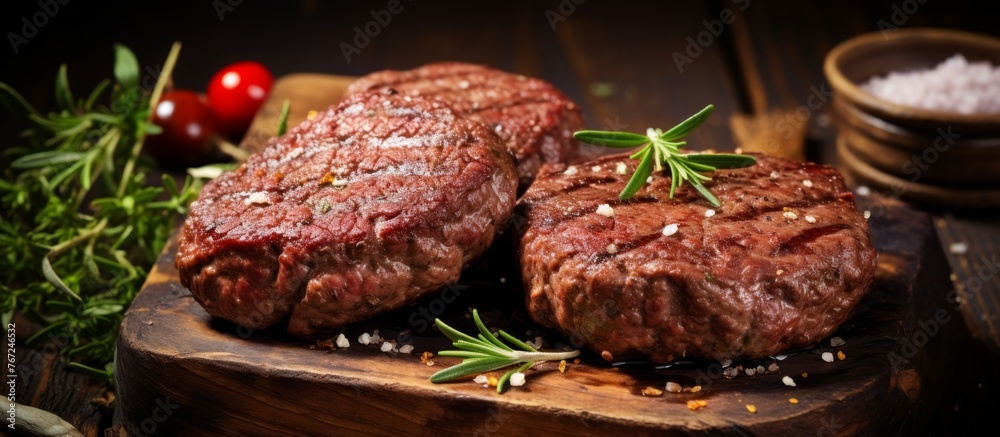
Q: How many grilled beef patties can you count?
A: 3